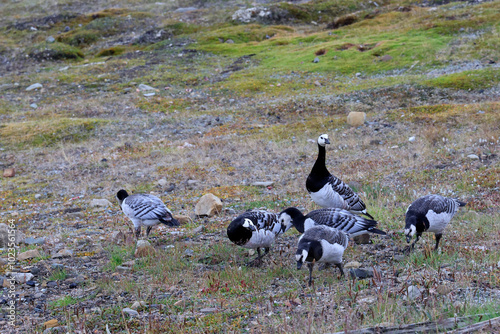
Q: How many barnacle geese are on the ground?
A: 6